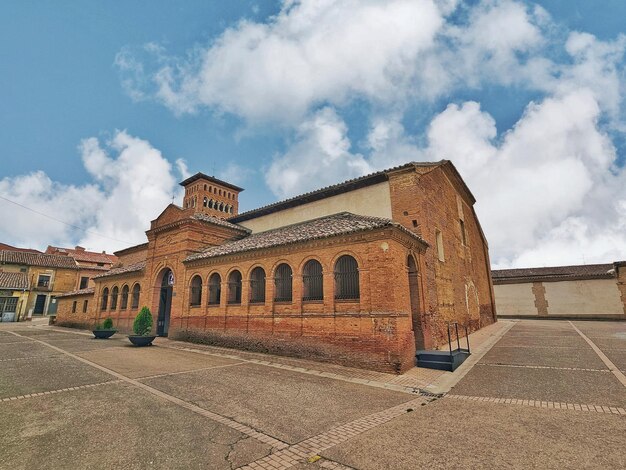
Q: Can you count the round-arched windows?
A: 11